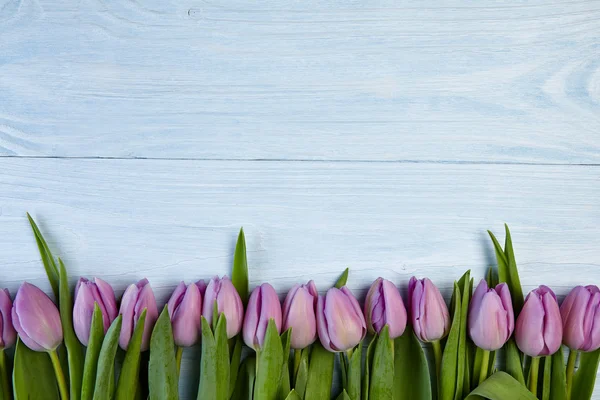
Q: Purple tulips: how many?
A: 14